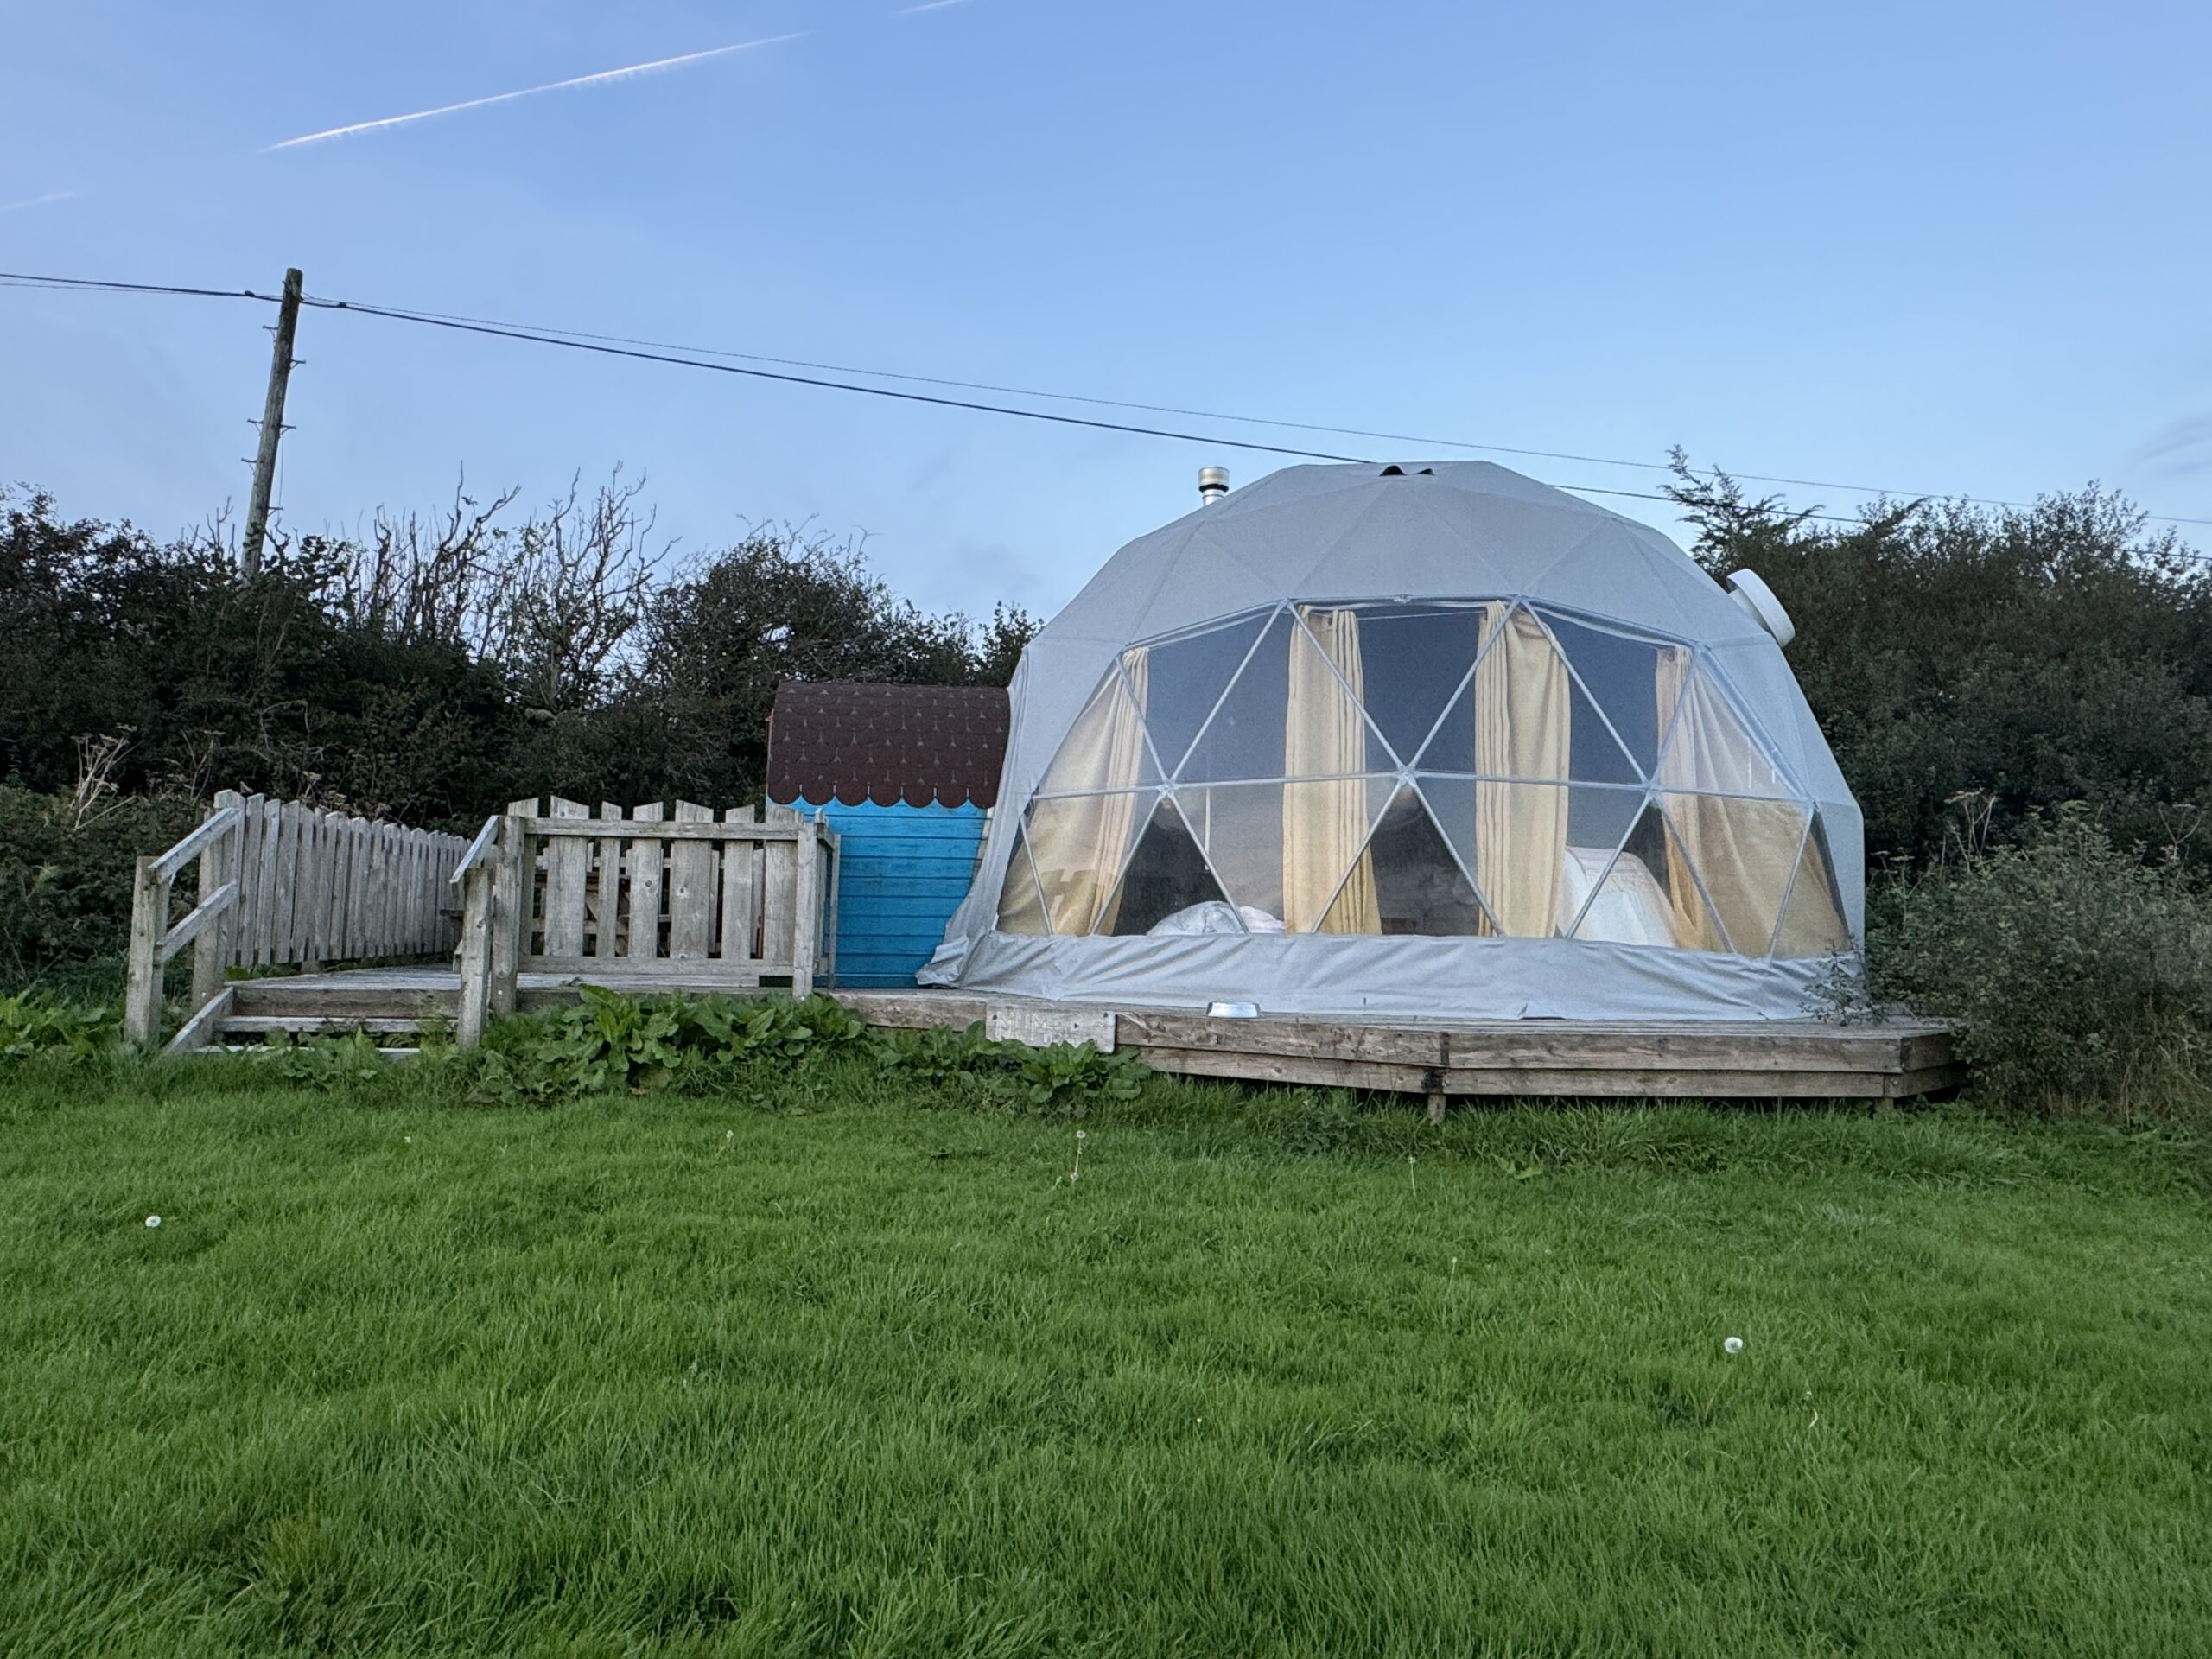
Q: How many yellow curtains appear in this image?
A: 4